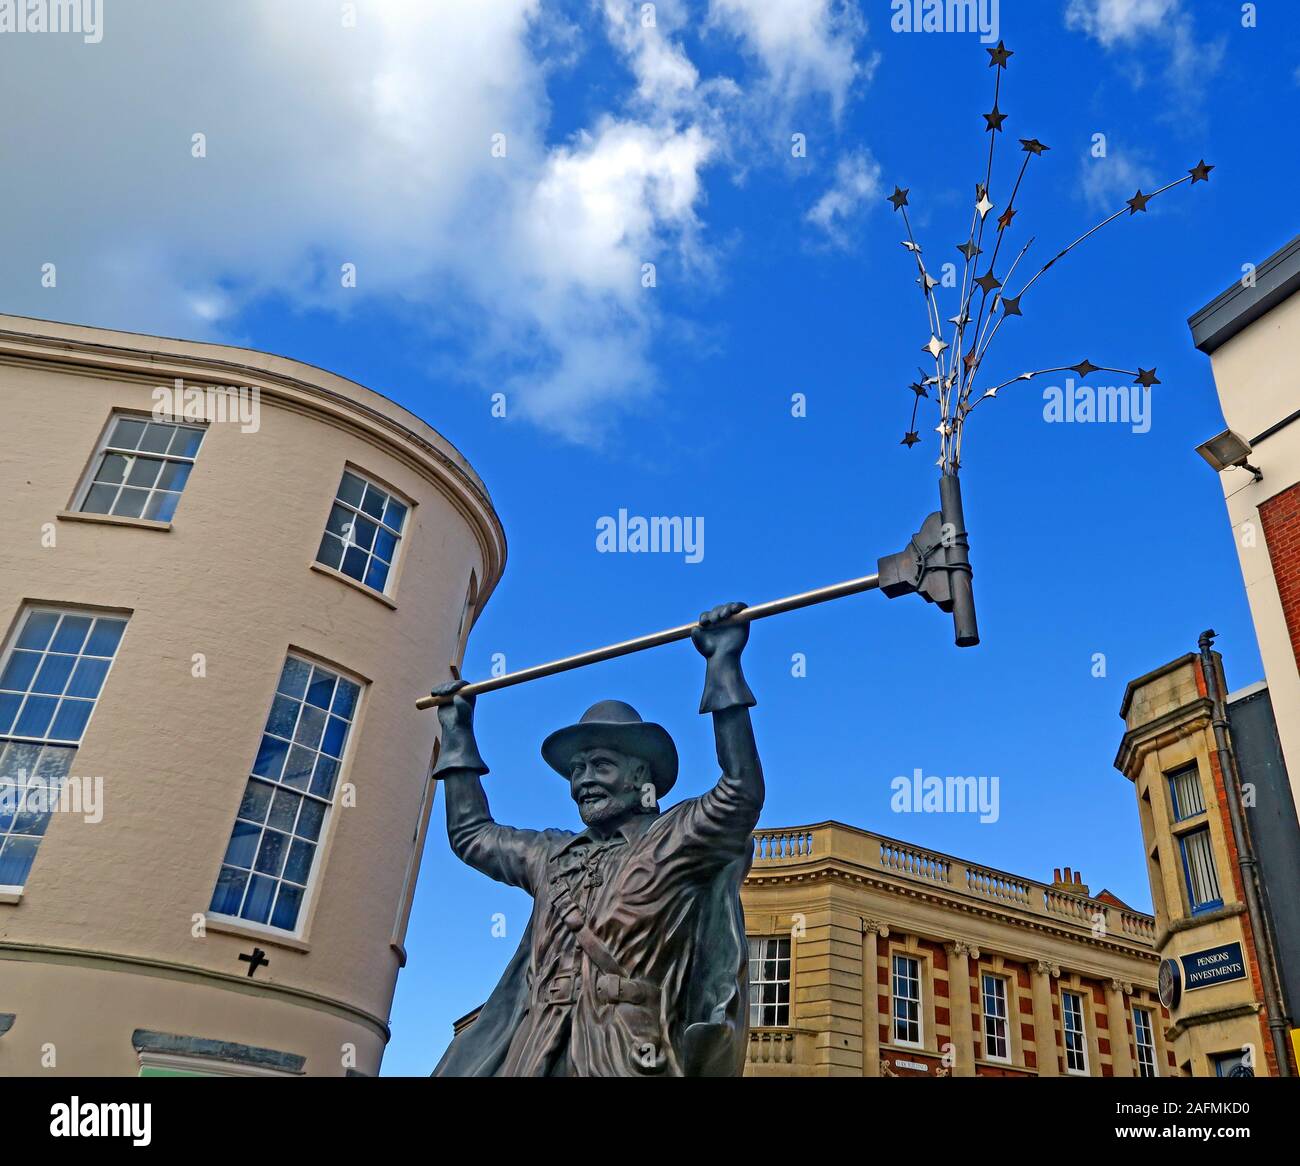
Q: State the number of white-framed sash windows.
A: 9